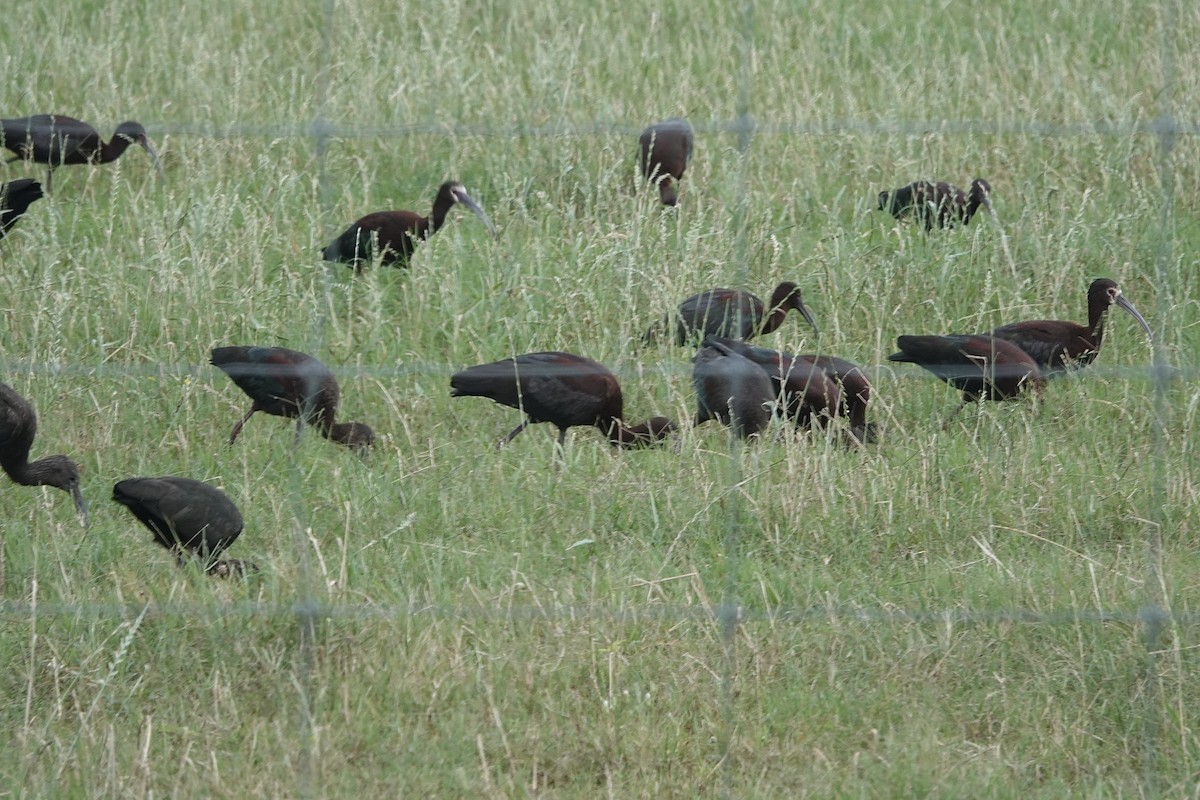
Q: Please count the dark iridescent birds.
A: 15